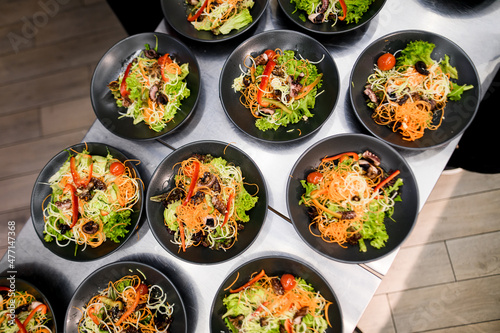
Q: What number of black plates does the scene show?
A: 11